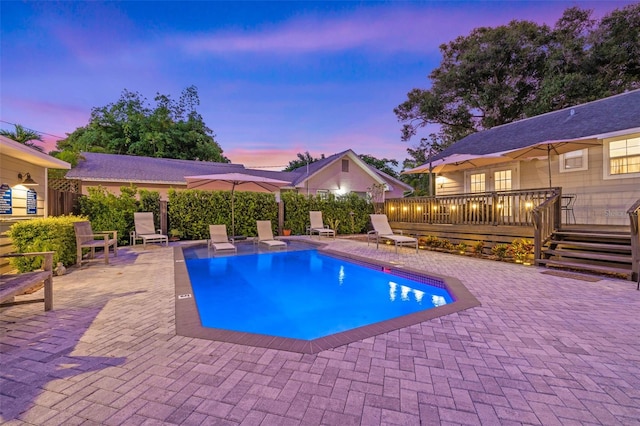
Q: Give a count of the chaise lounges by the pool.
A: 5